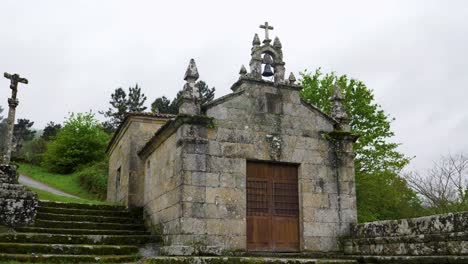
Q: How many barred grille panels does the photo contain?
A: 2